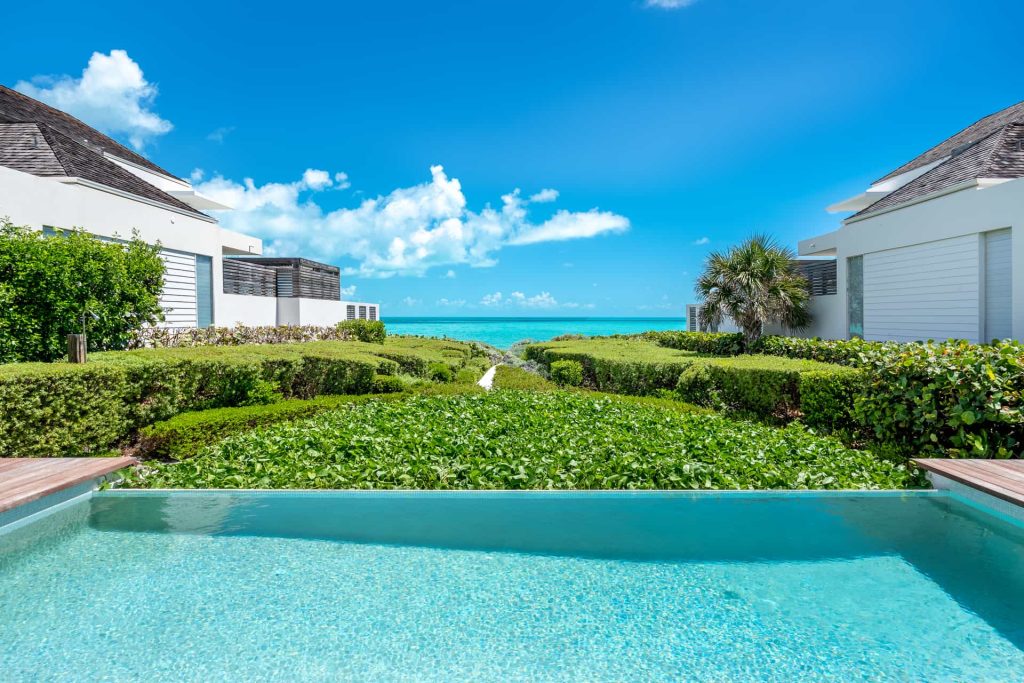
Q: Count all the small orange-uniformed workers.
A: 0